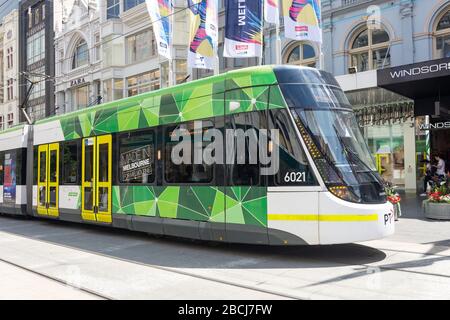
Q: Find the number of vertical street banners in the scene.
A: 5